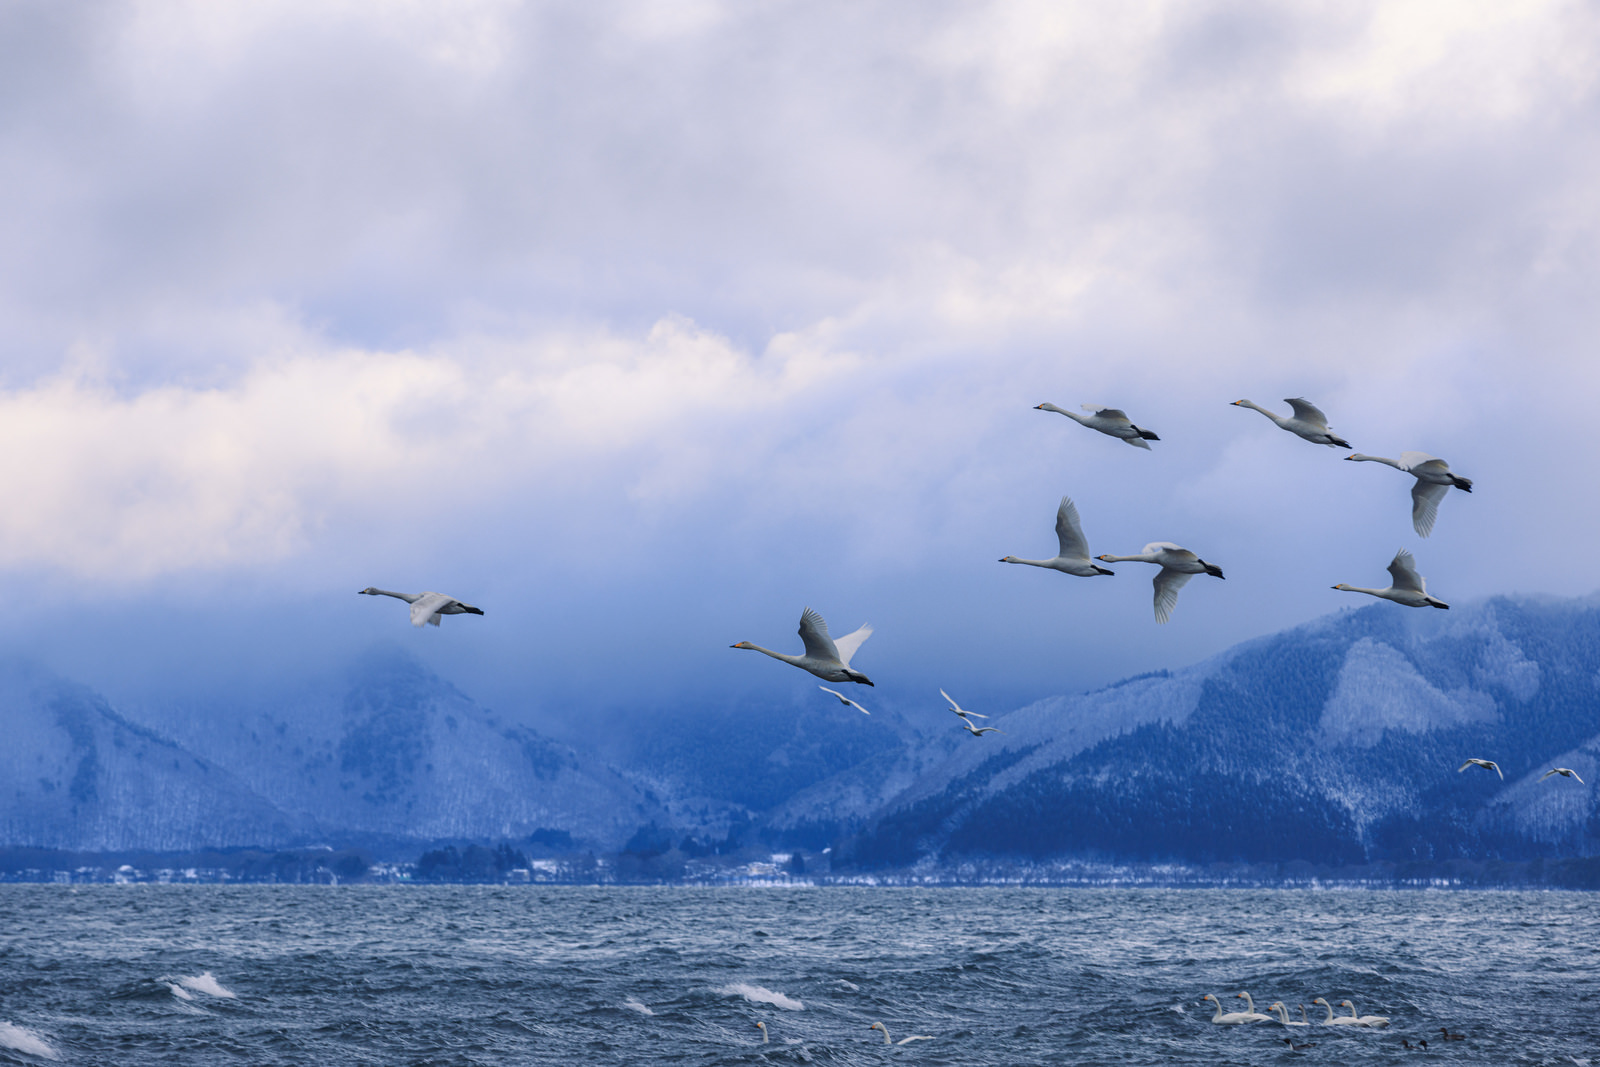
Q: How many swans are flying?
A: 13